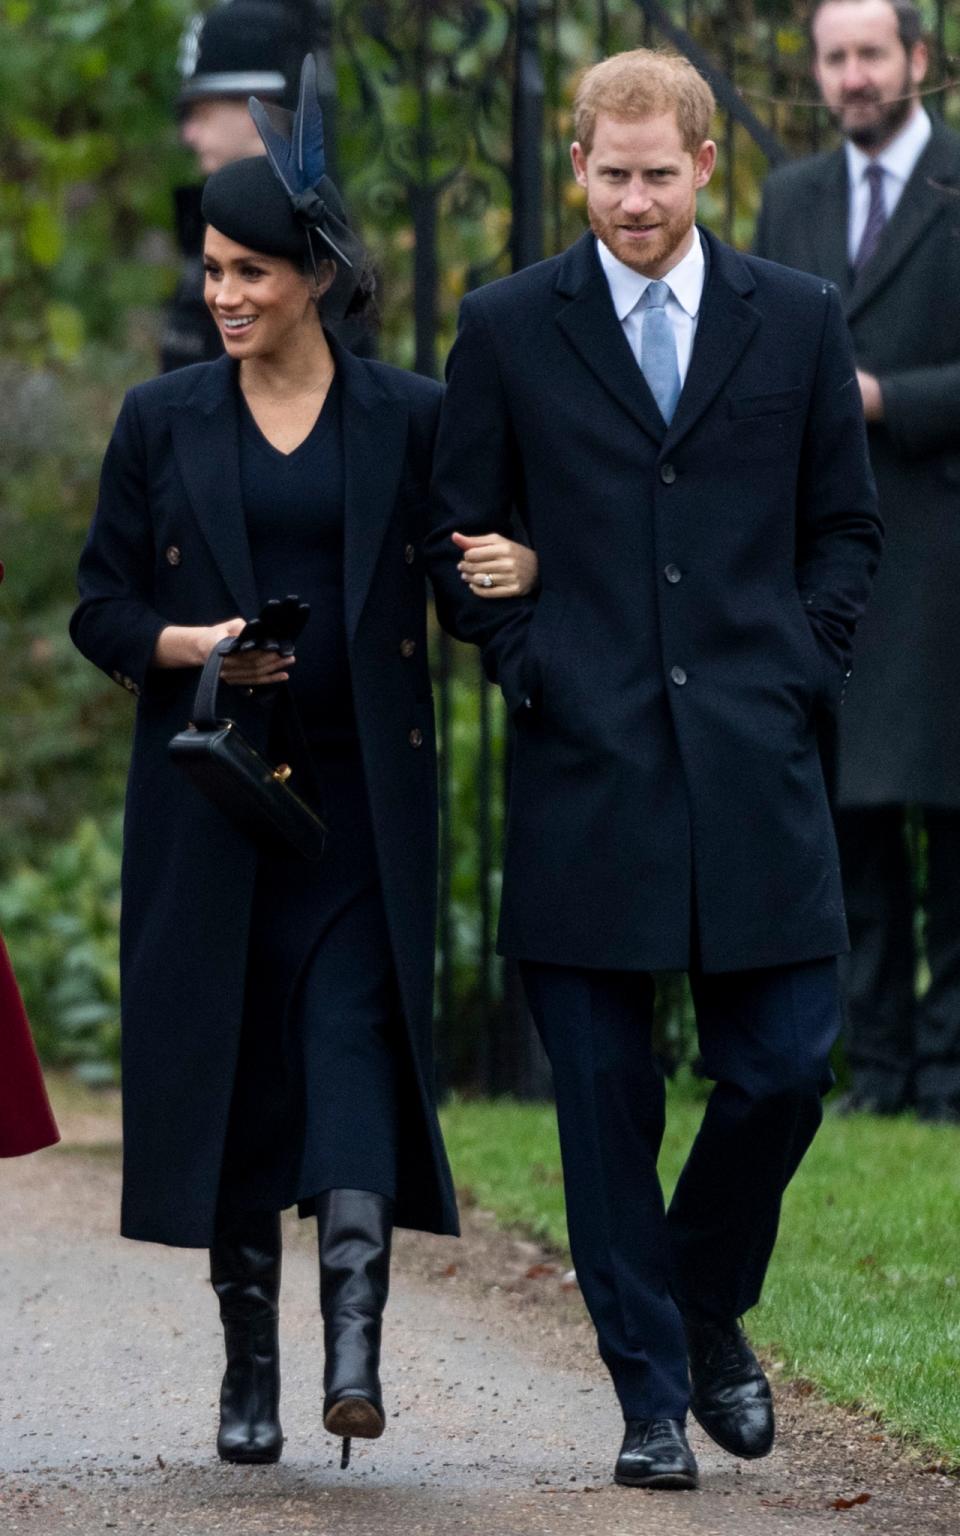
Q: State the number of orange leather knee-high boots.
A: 0